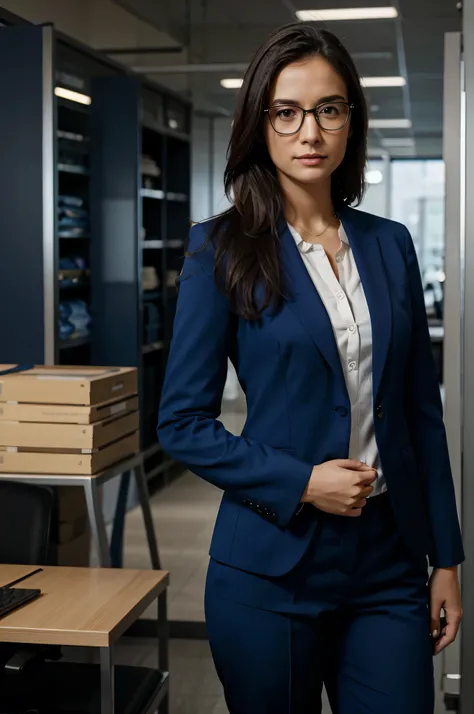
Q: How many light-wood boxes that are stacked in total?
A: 4